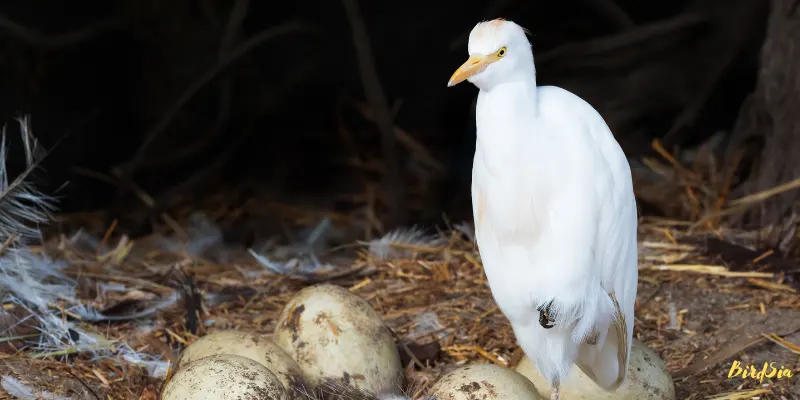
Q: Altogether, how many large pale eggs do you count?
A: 5